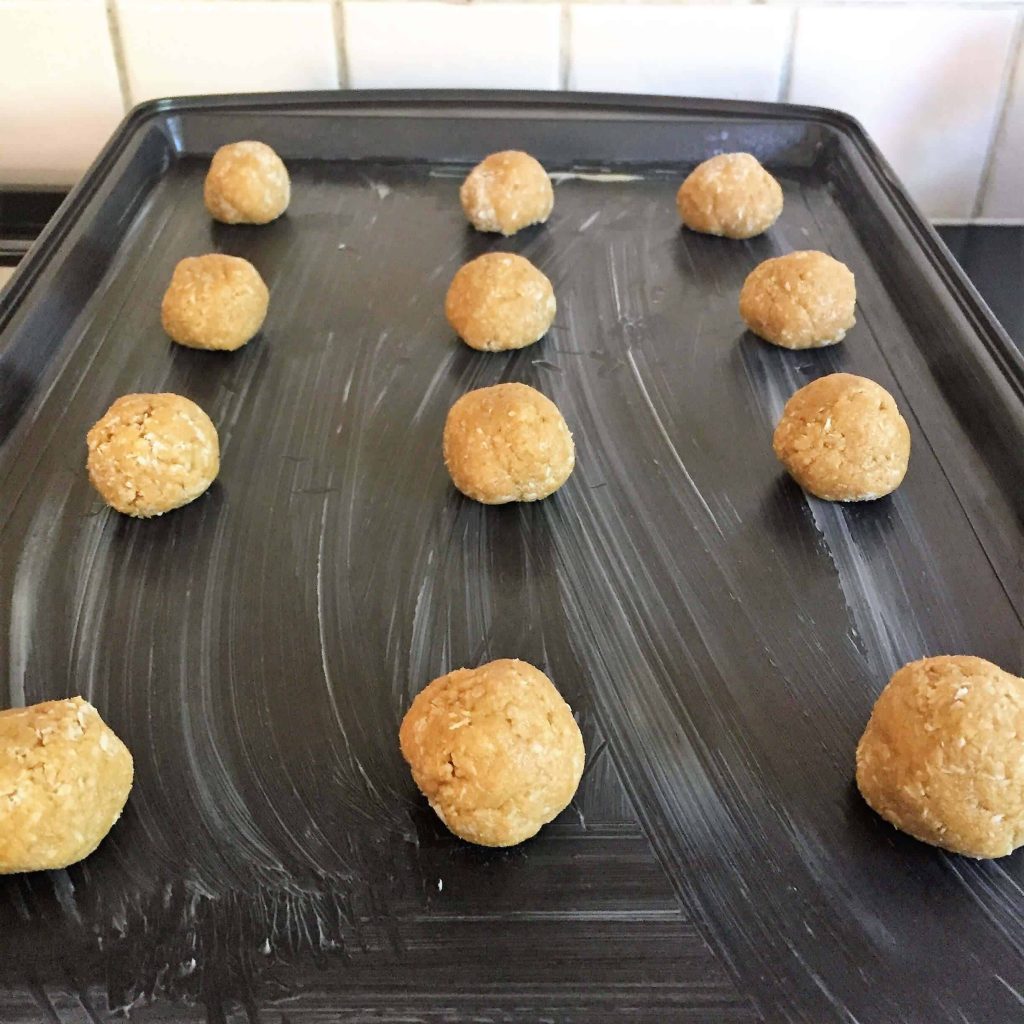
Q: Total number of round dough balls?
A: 12